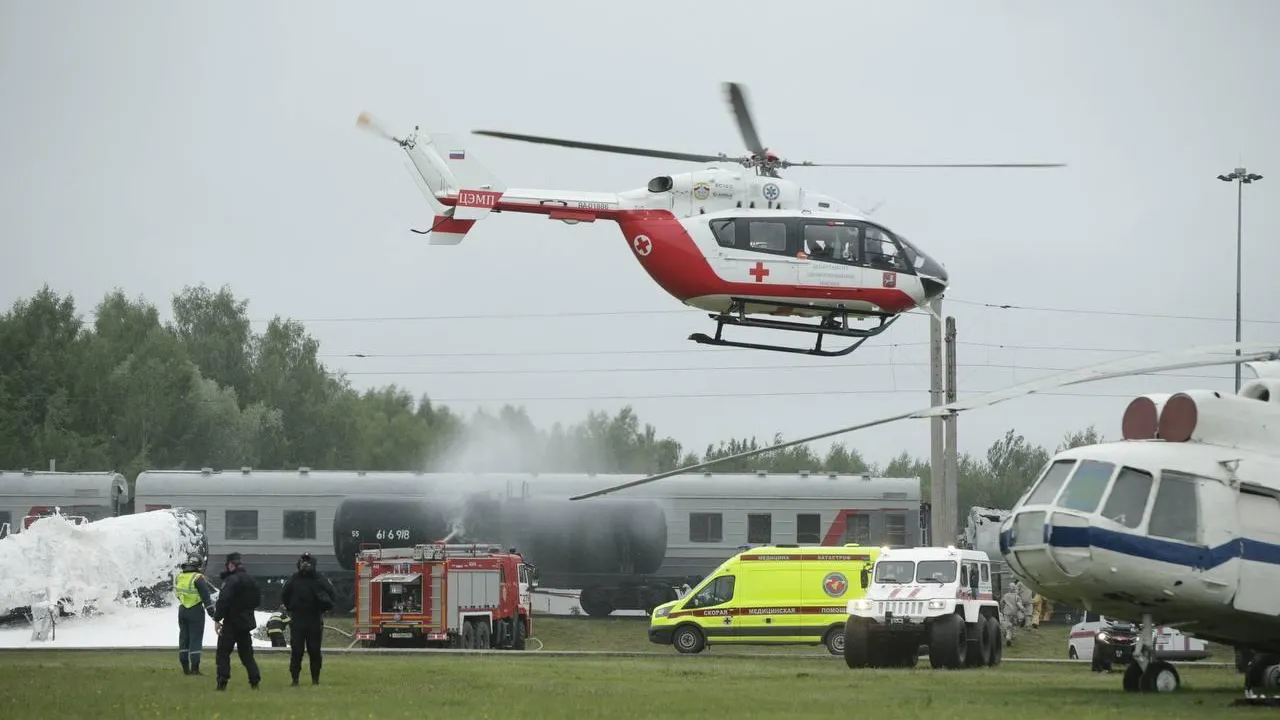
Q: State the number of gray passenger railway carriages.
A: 2